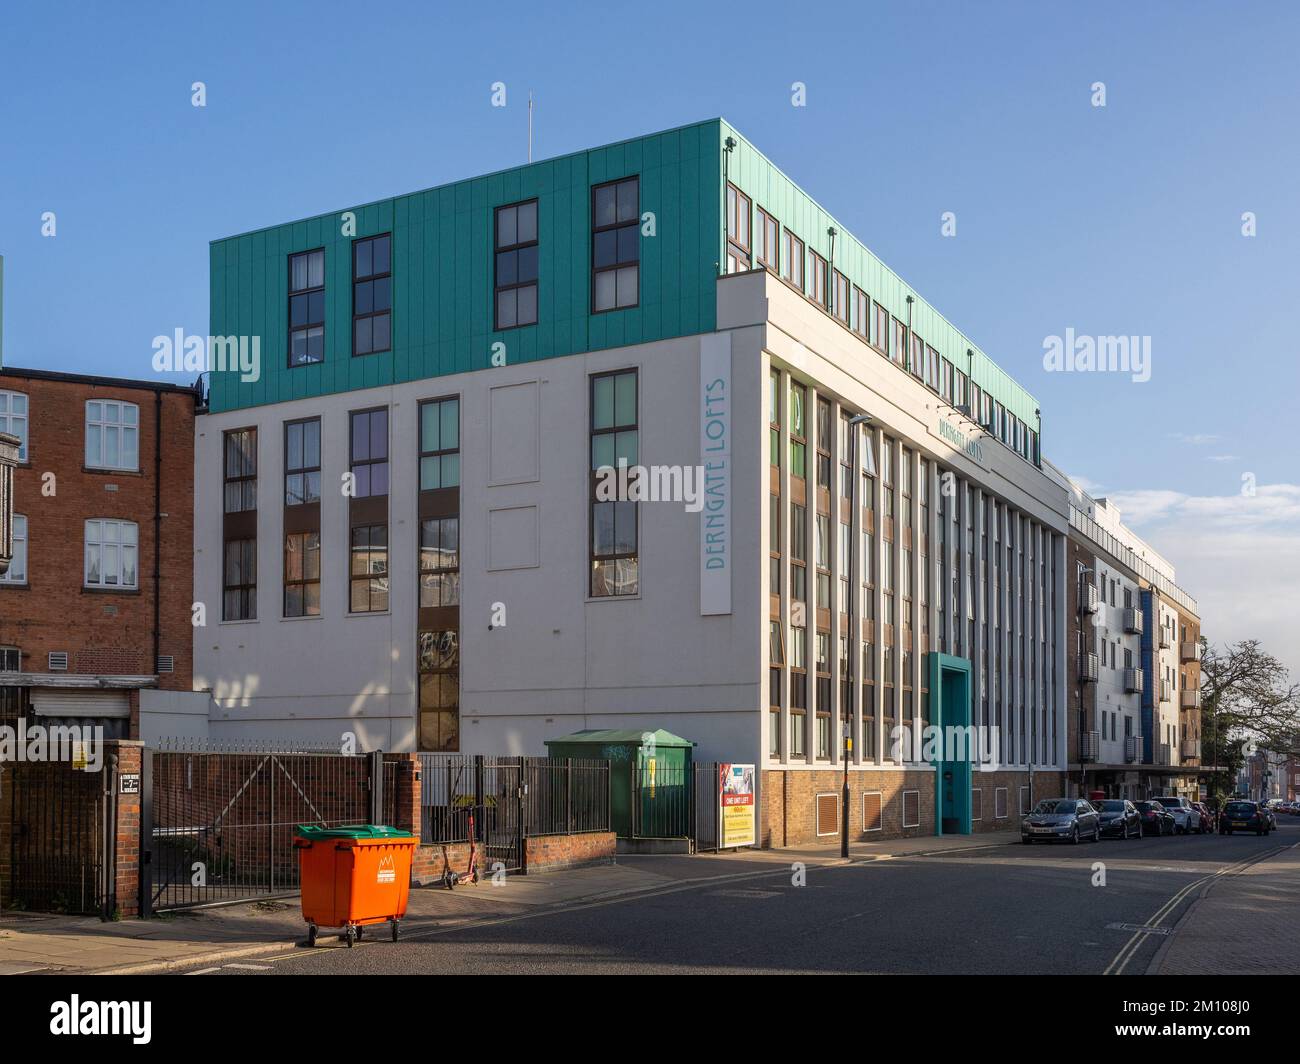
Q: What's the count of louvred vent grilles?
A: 8